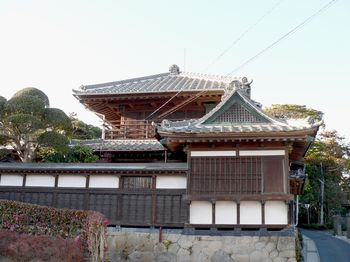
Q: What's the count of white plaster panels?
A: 11